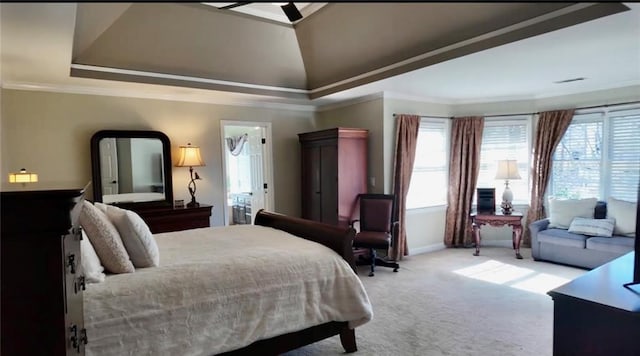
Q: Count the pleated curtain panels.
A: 3